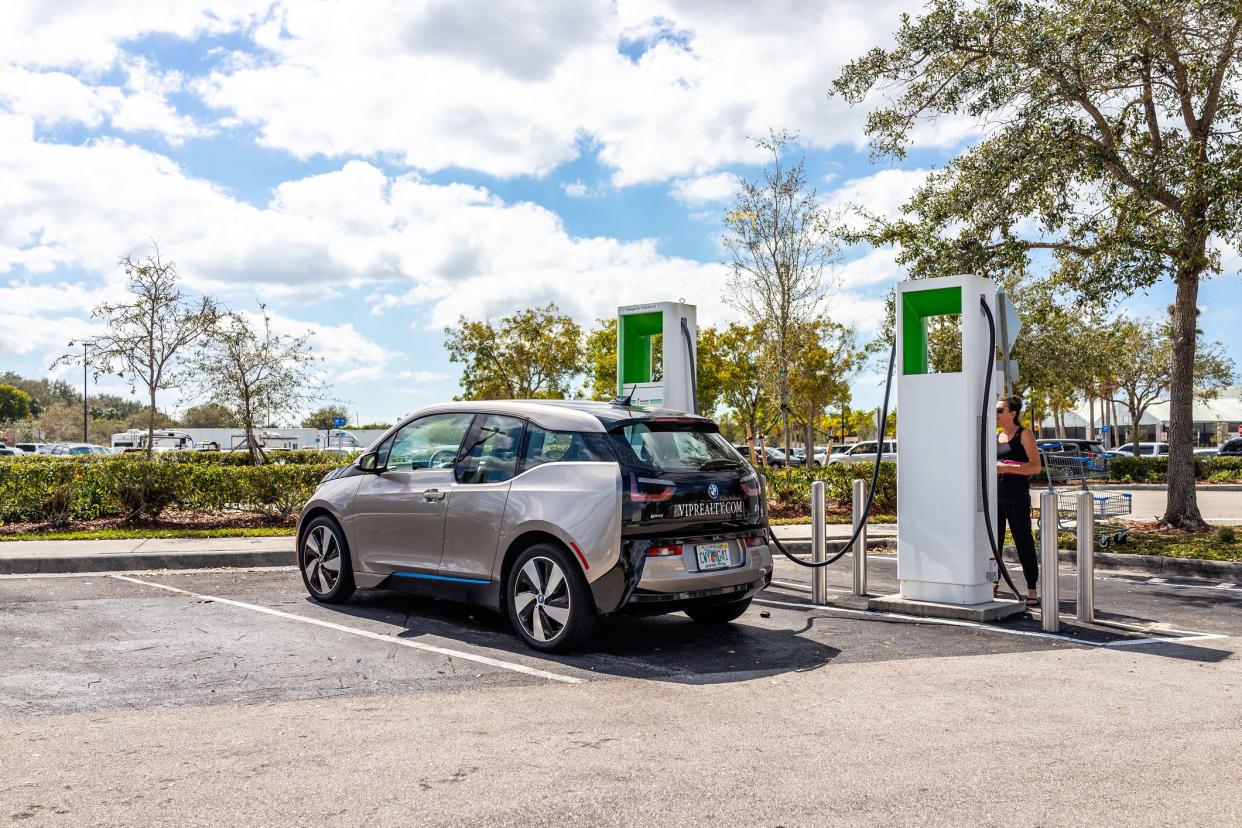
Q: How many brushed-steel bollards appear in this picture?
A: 4